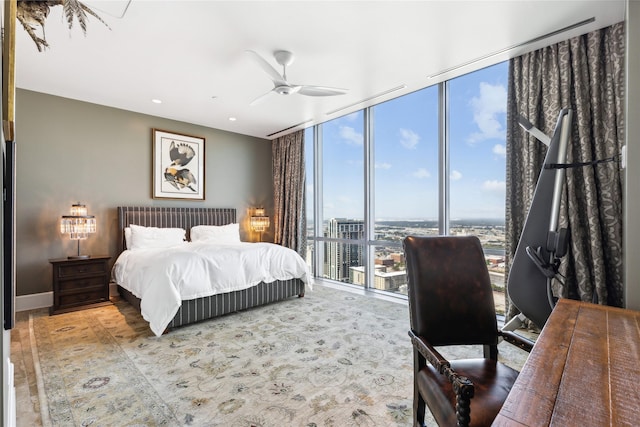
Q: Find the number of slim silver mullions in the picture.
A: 3